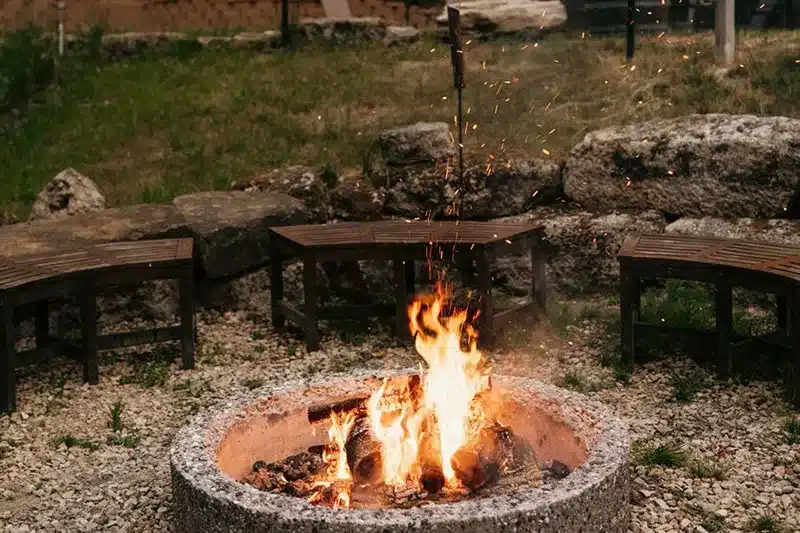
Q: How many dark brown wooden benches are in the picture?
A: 3